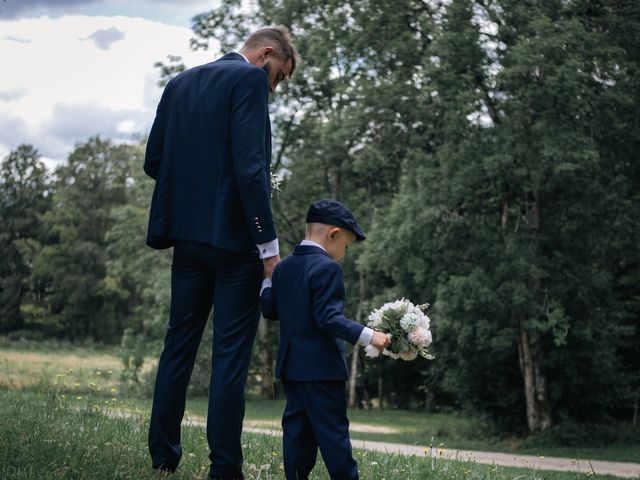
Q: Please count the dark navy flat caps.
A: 1